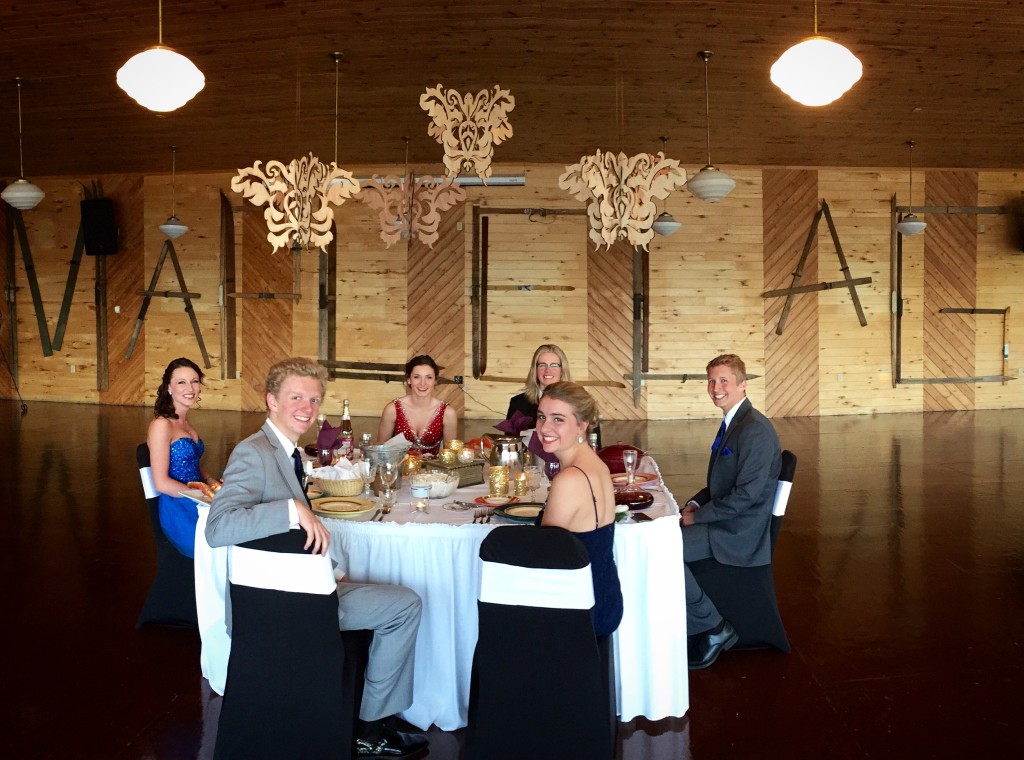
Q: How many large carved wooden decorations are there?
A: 4